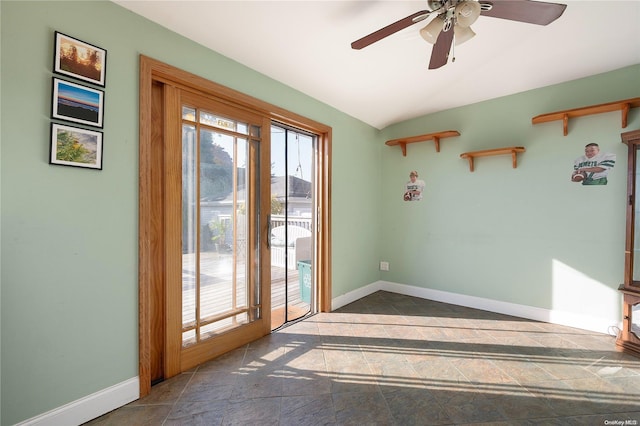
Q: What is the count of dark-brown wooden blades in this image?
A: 3